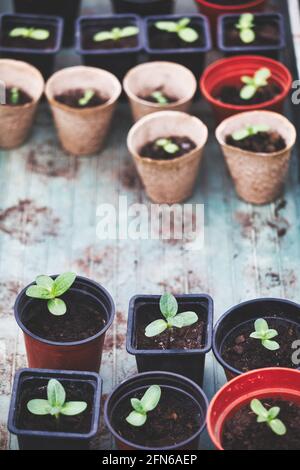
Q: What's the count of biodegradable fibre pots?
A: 5